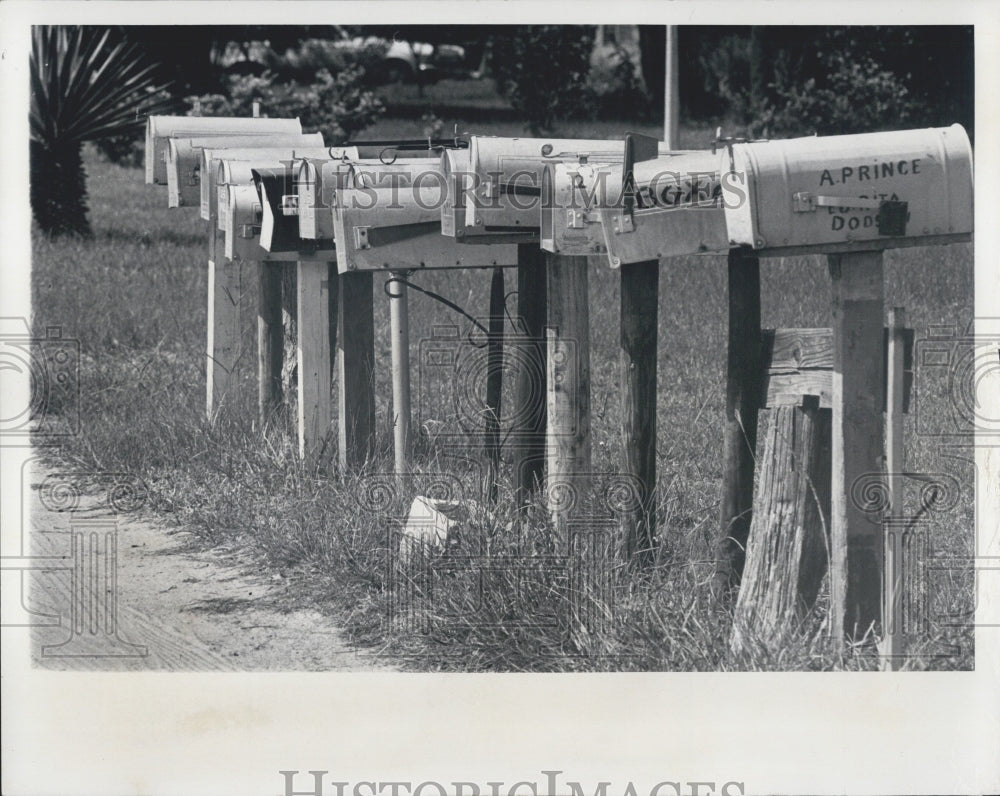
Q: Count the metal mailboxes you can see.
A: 14